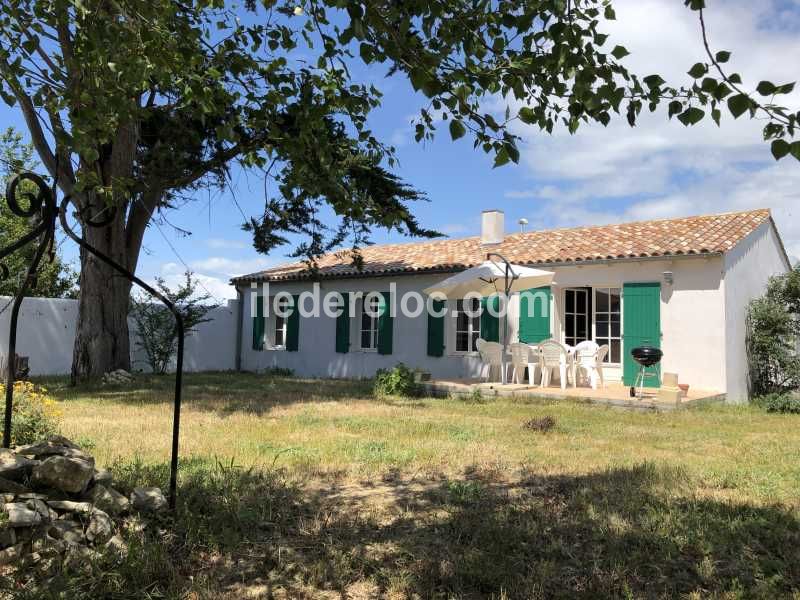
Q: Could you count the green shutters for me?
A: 8